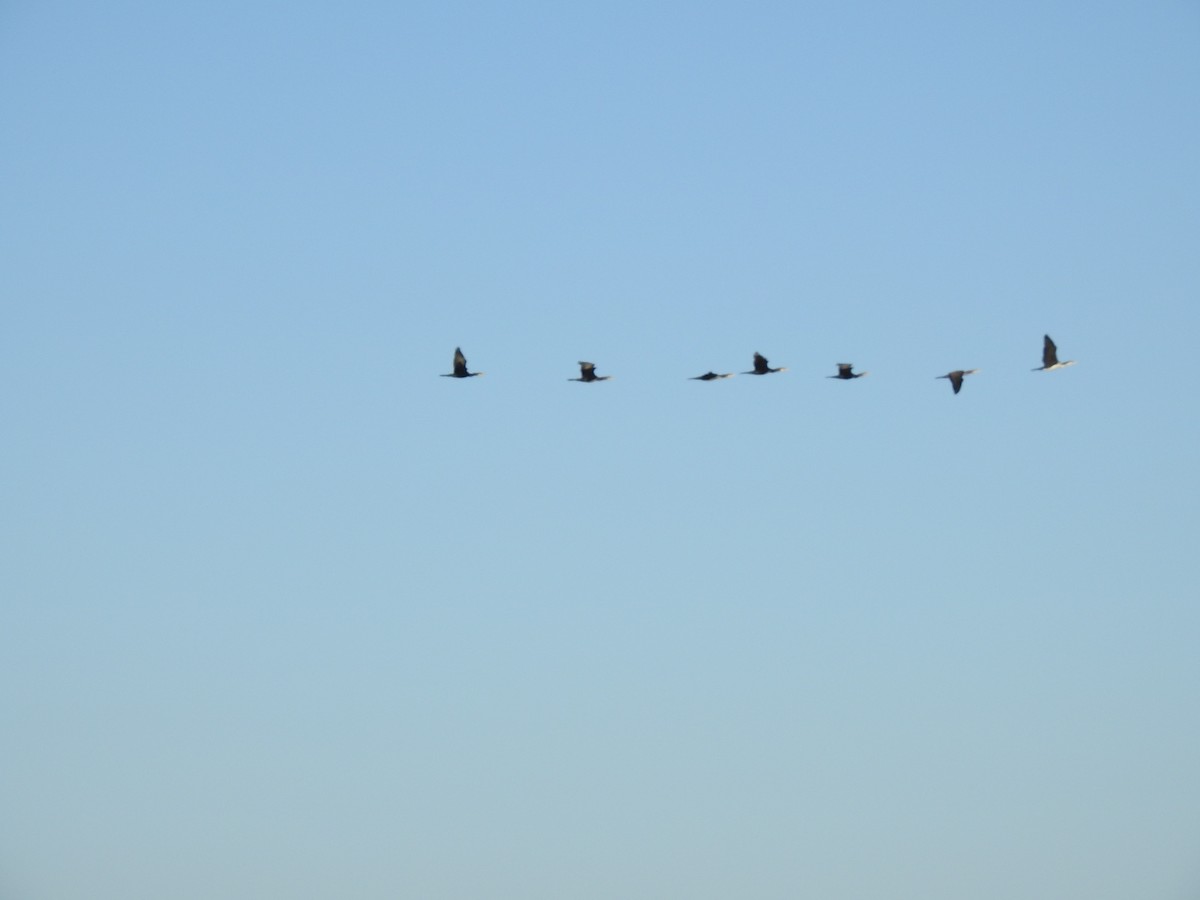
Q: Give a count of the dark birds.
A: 7